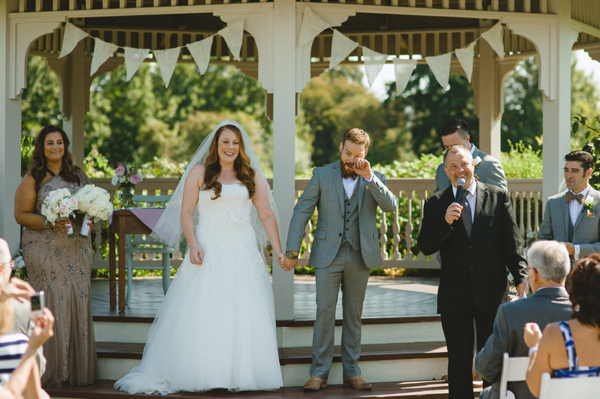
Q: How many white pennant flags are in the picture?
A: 13